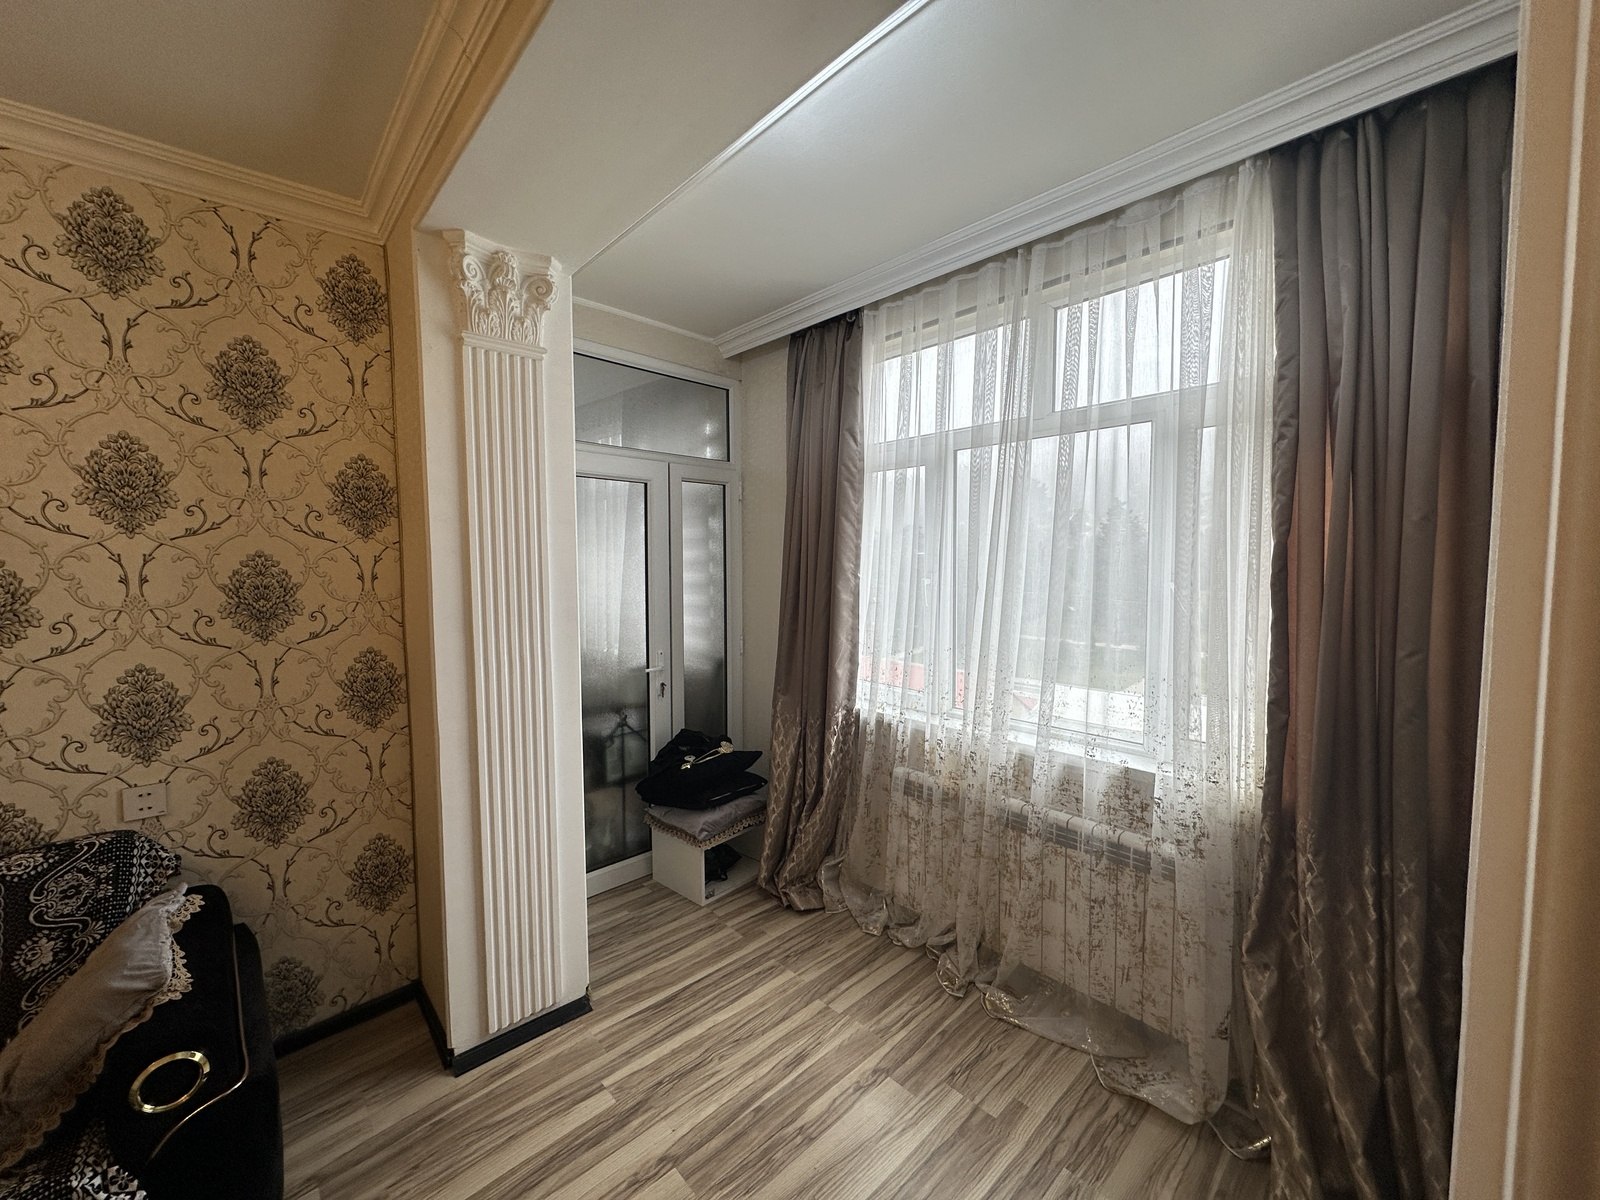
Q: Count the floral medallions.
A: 14